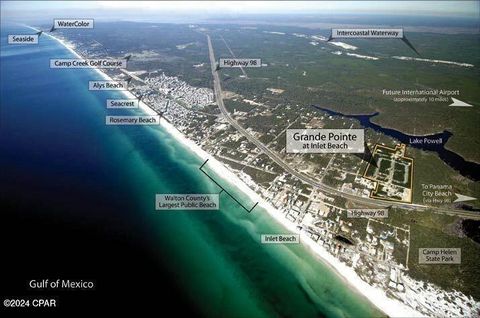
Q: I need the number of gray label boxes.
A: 13